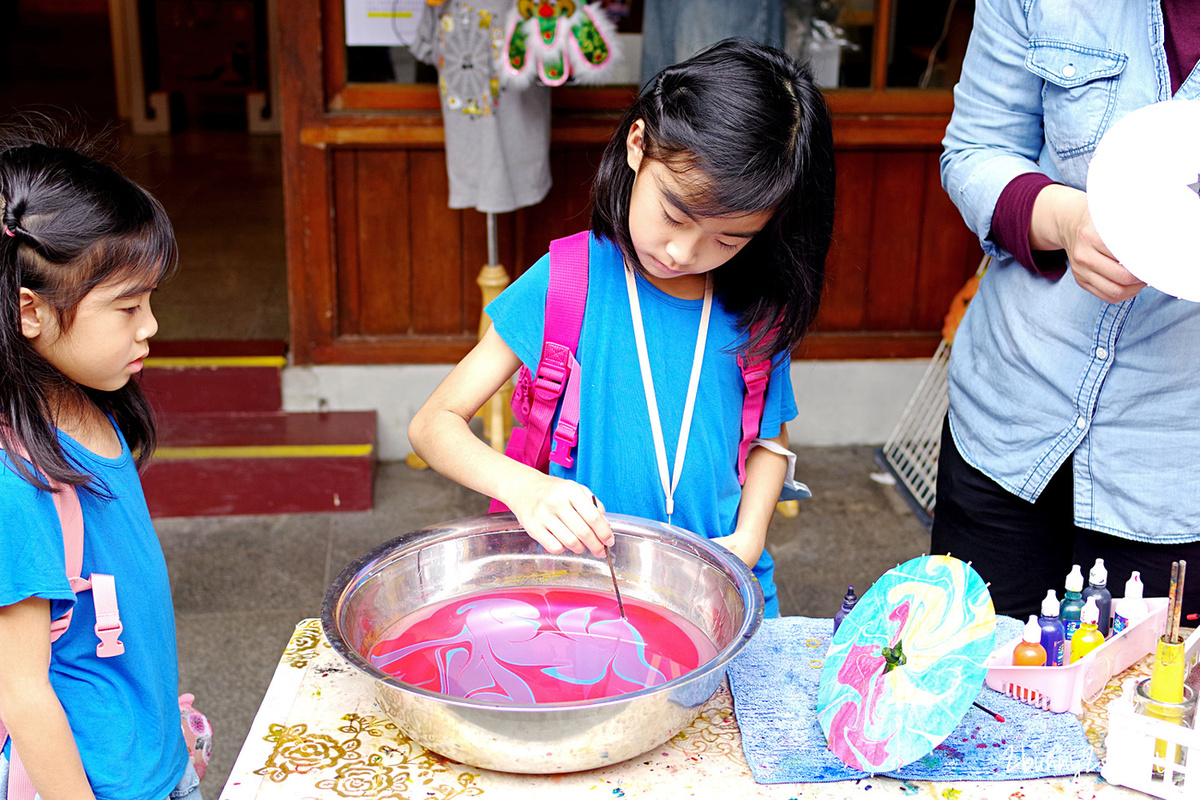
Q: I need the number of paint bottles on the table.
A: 7